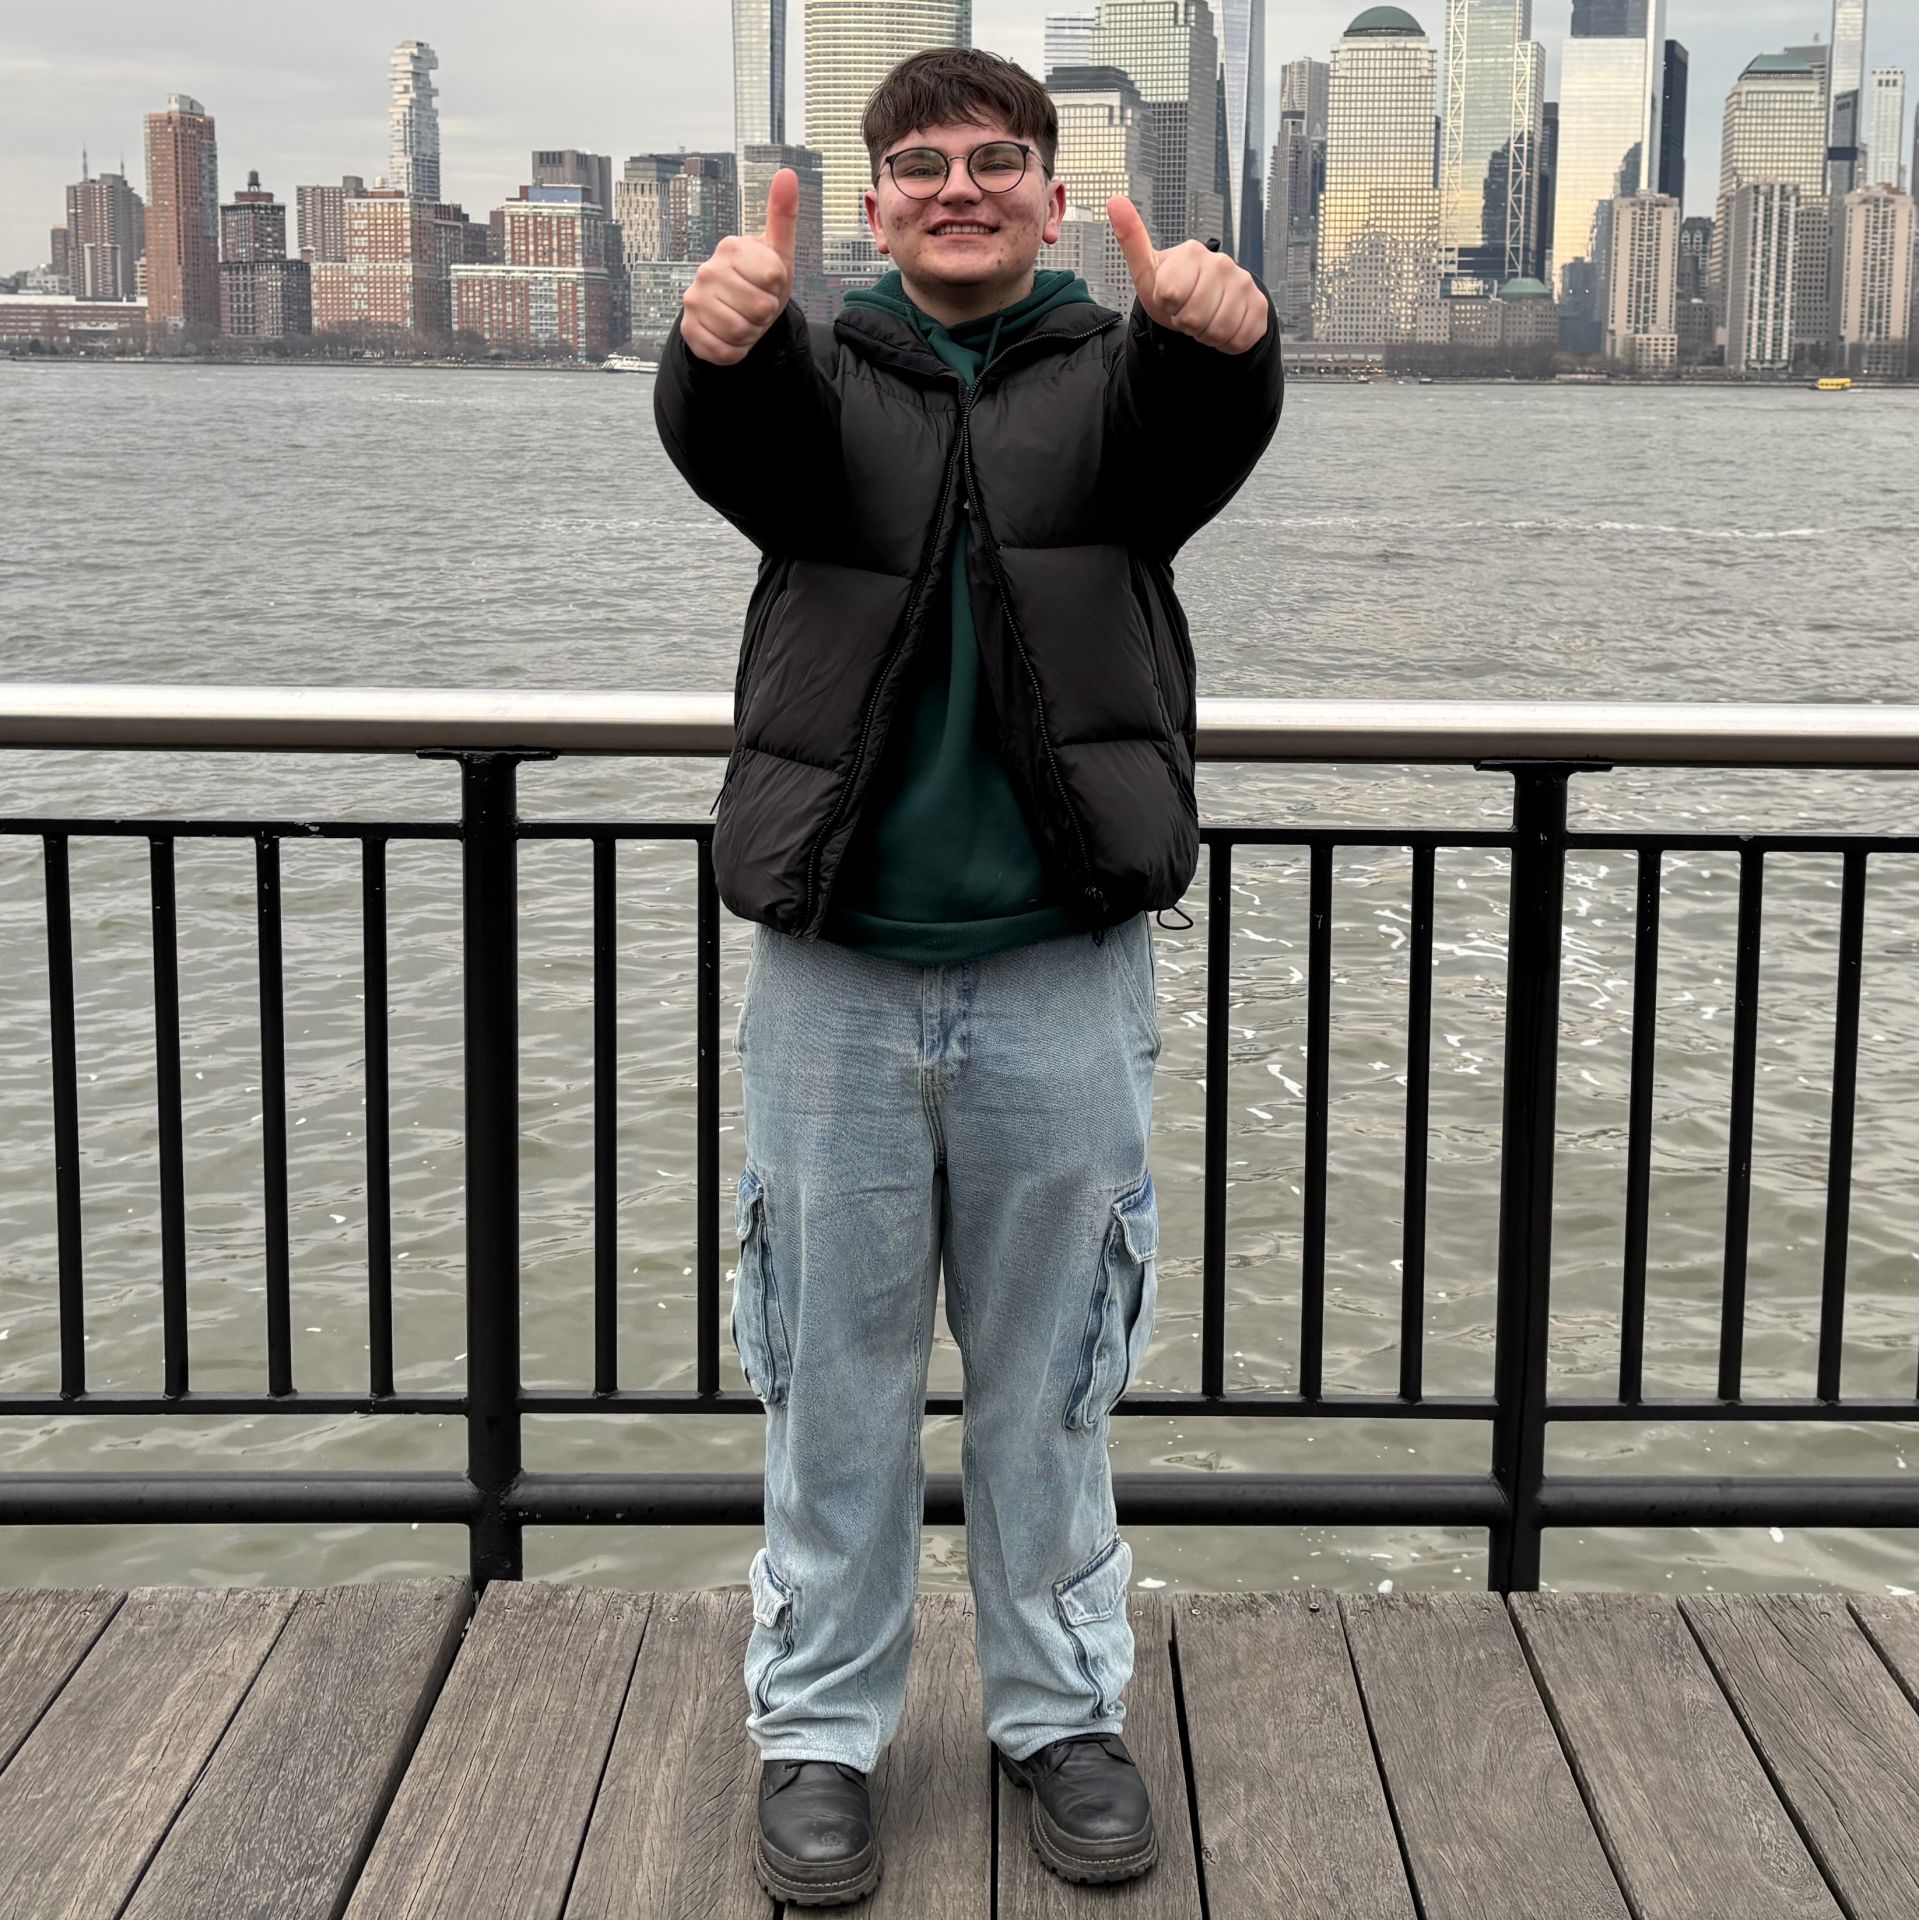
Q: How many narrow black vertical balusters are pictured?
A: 12